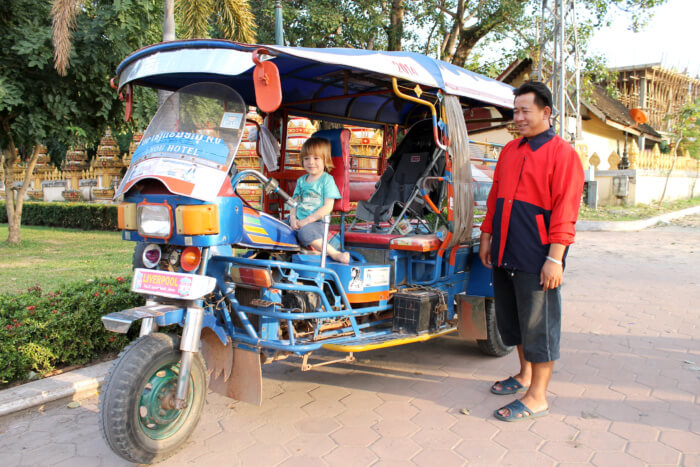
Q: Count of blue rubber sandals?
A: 2